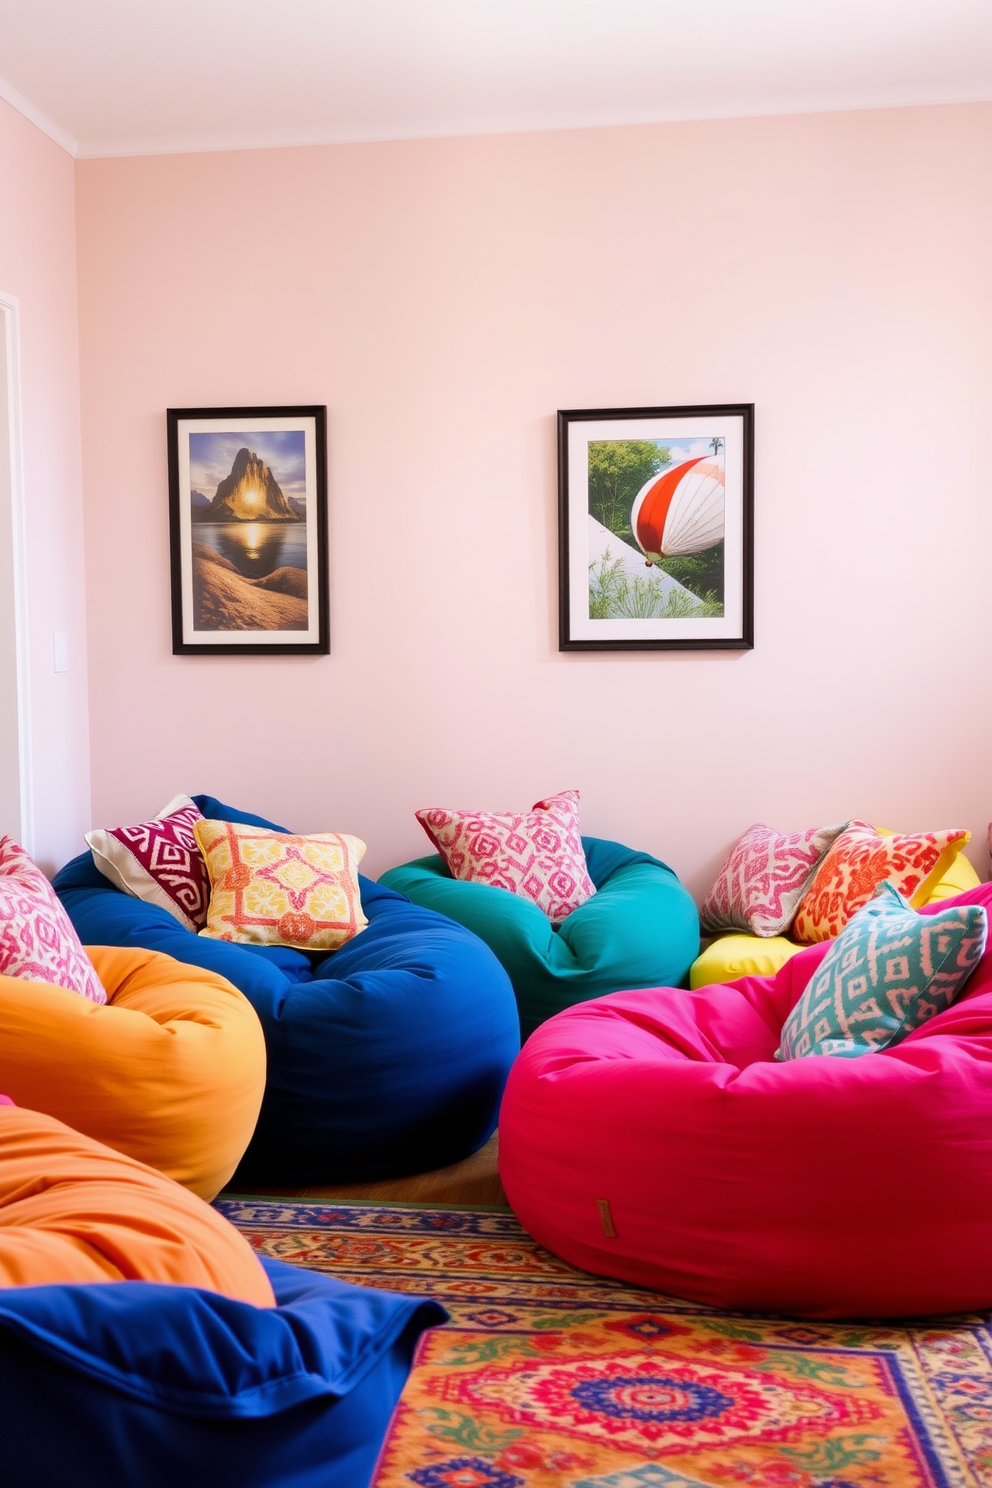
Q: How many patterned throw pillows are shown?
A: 7